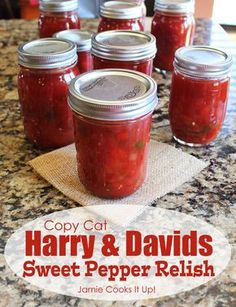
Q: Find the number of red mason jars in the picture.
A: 8